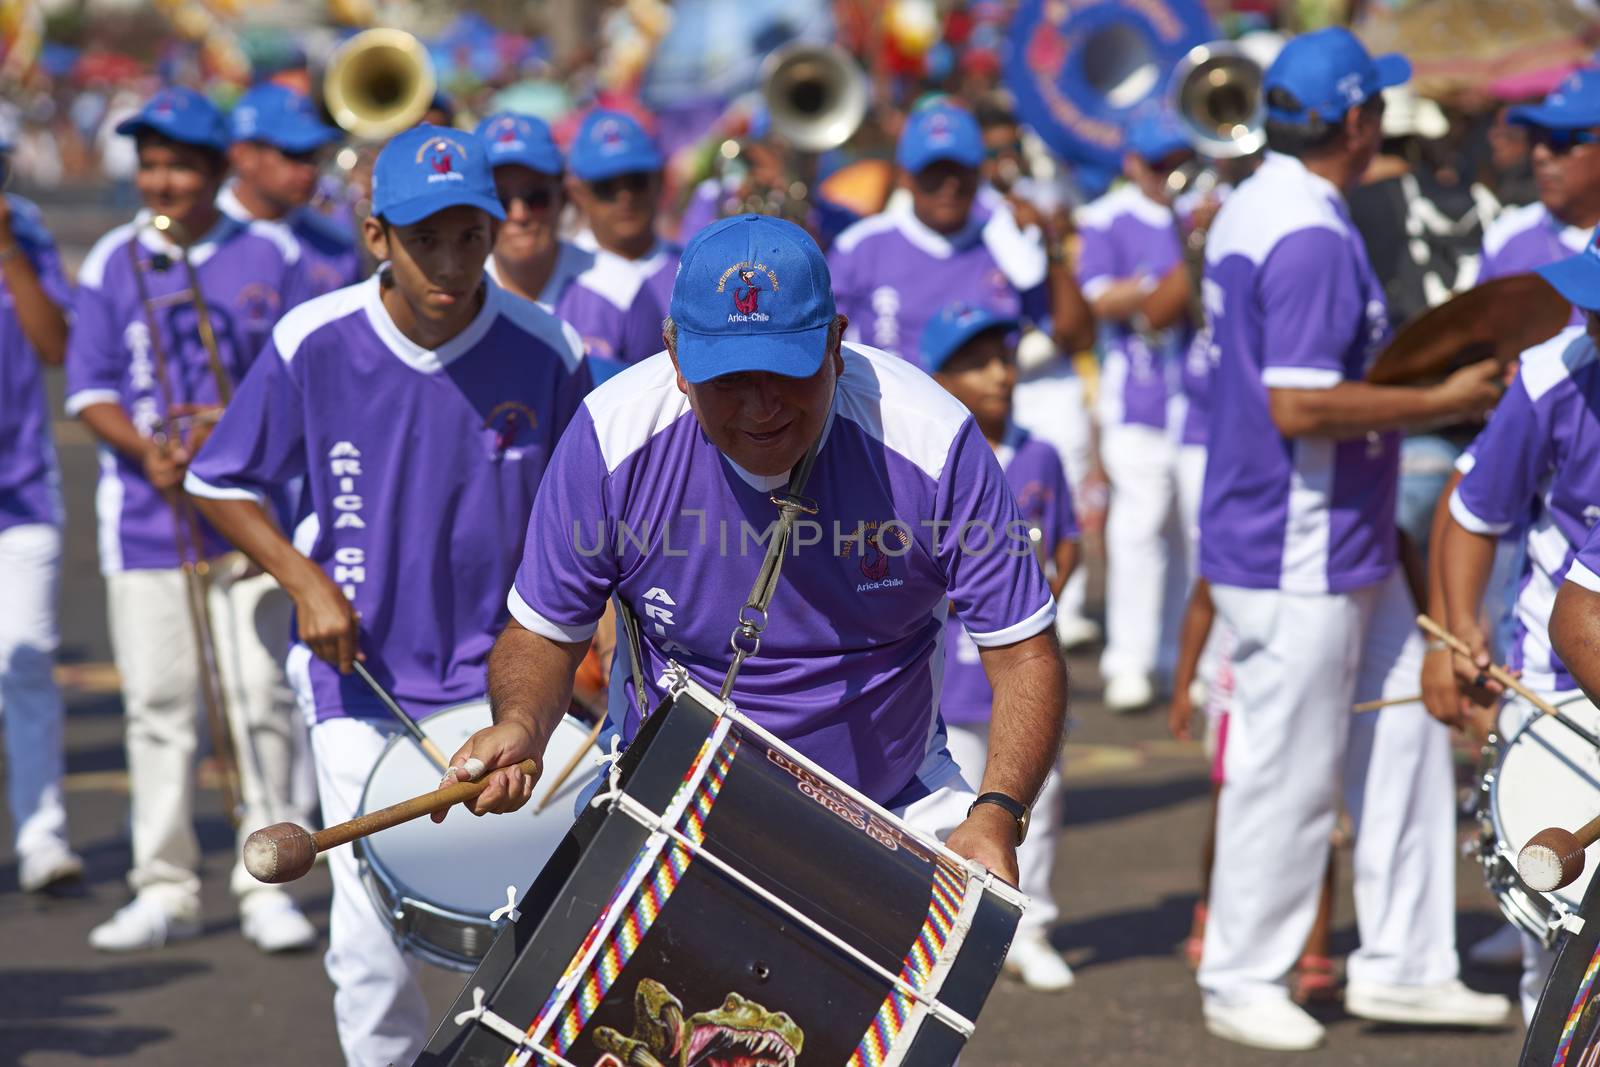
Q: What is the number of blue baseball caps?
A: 12